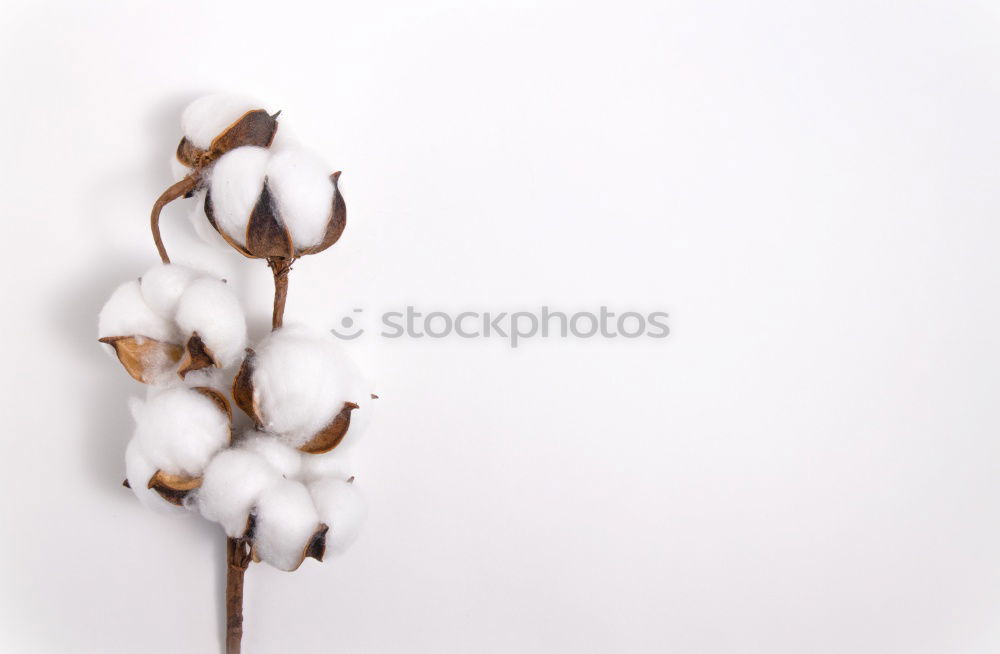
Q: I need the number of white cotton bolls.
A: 6